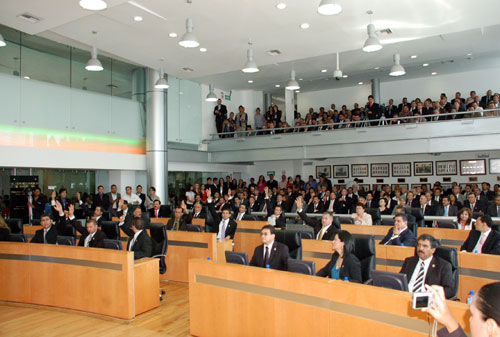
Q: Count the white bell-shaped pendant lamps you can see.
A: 11